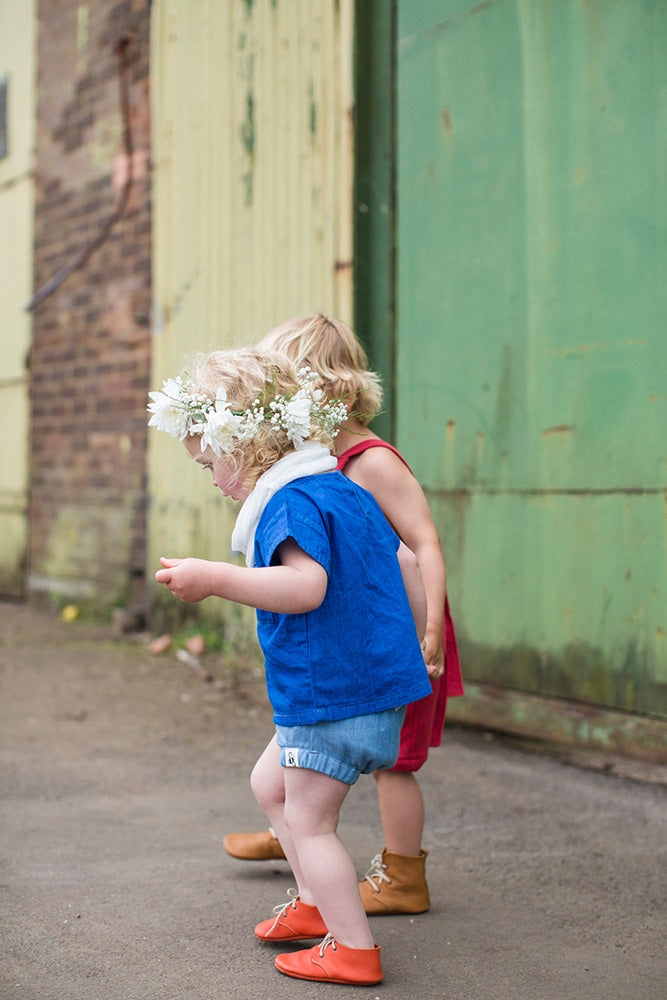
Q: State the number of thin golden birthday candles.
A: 0